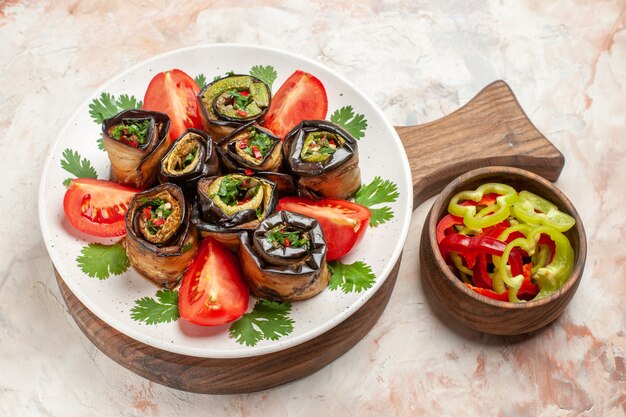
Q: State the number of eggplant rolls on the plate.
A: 8